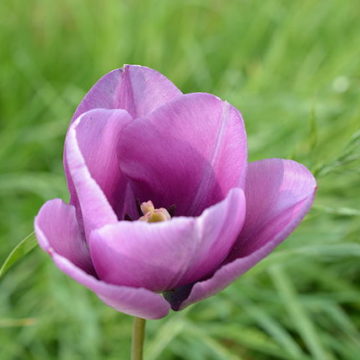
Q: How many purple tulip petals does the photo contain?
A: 6